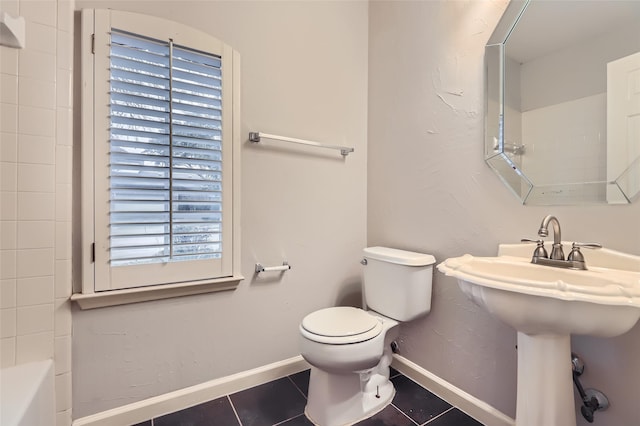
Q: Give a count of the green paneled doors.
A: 0